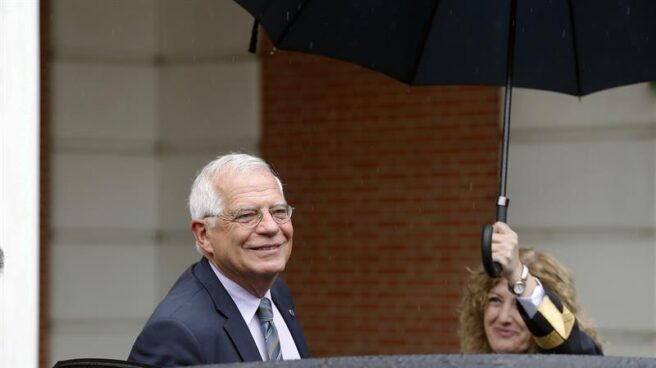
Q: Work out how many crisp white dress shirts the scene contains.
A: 1